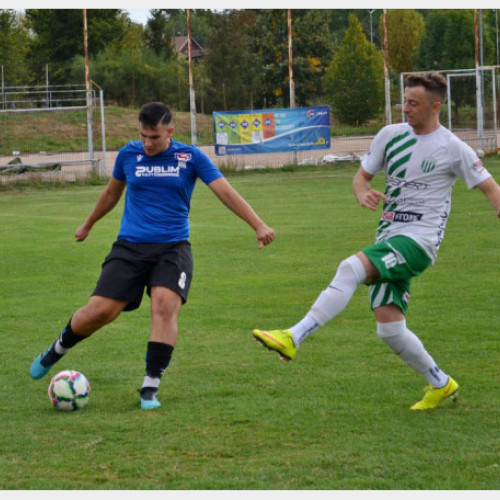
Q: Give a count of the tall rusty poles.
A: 5